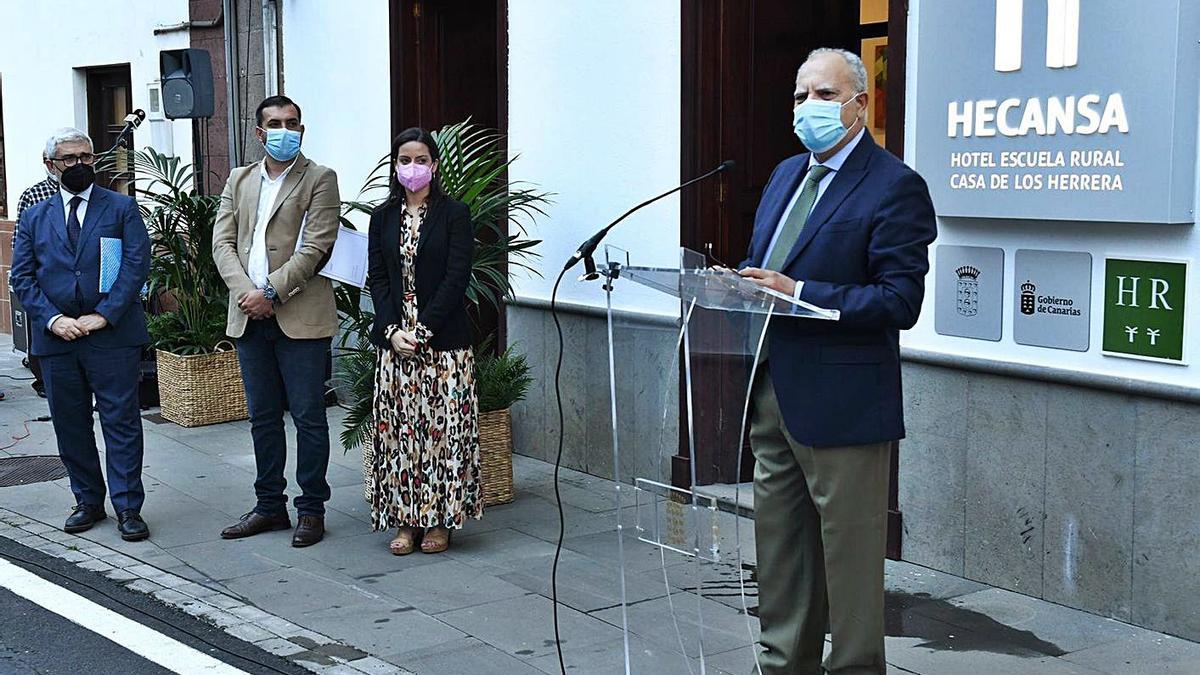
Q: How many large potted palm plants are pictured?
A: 2